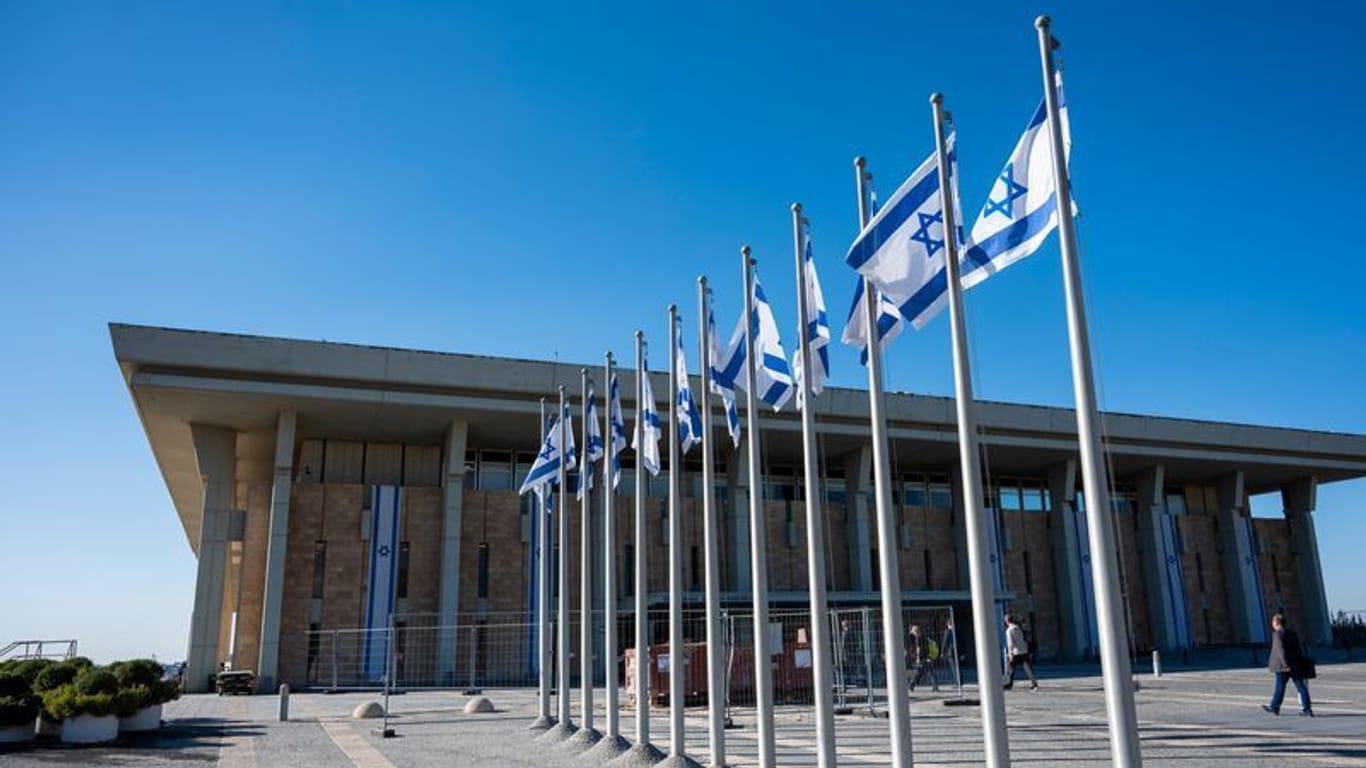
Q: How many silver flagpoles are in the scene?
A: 12